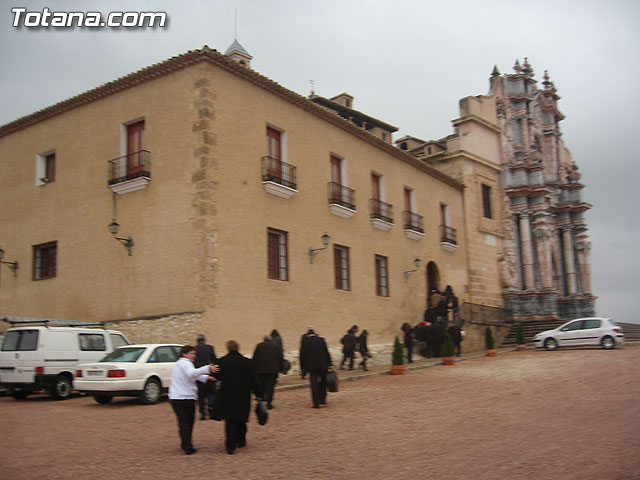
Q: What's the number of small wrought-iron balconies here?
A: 6